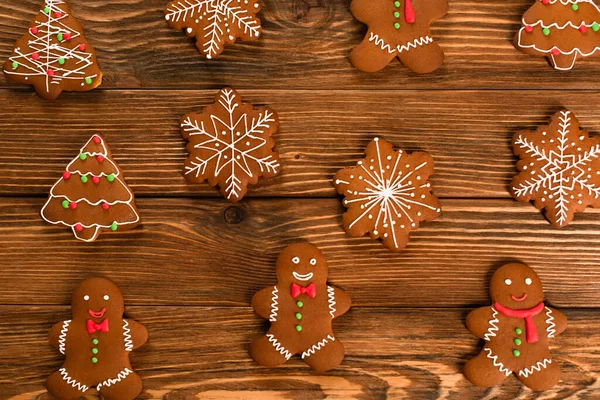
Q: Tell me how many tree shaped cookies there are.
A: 3